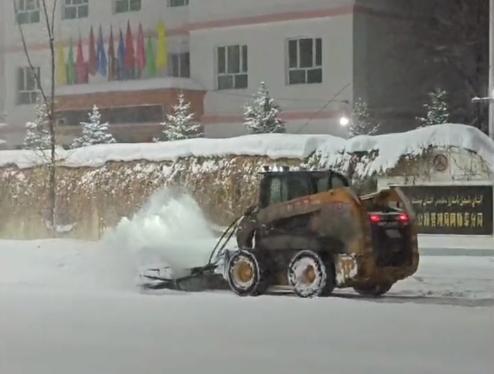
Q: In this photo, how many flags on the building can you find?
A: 11